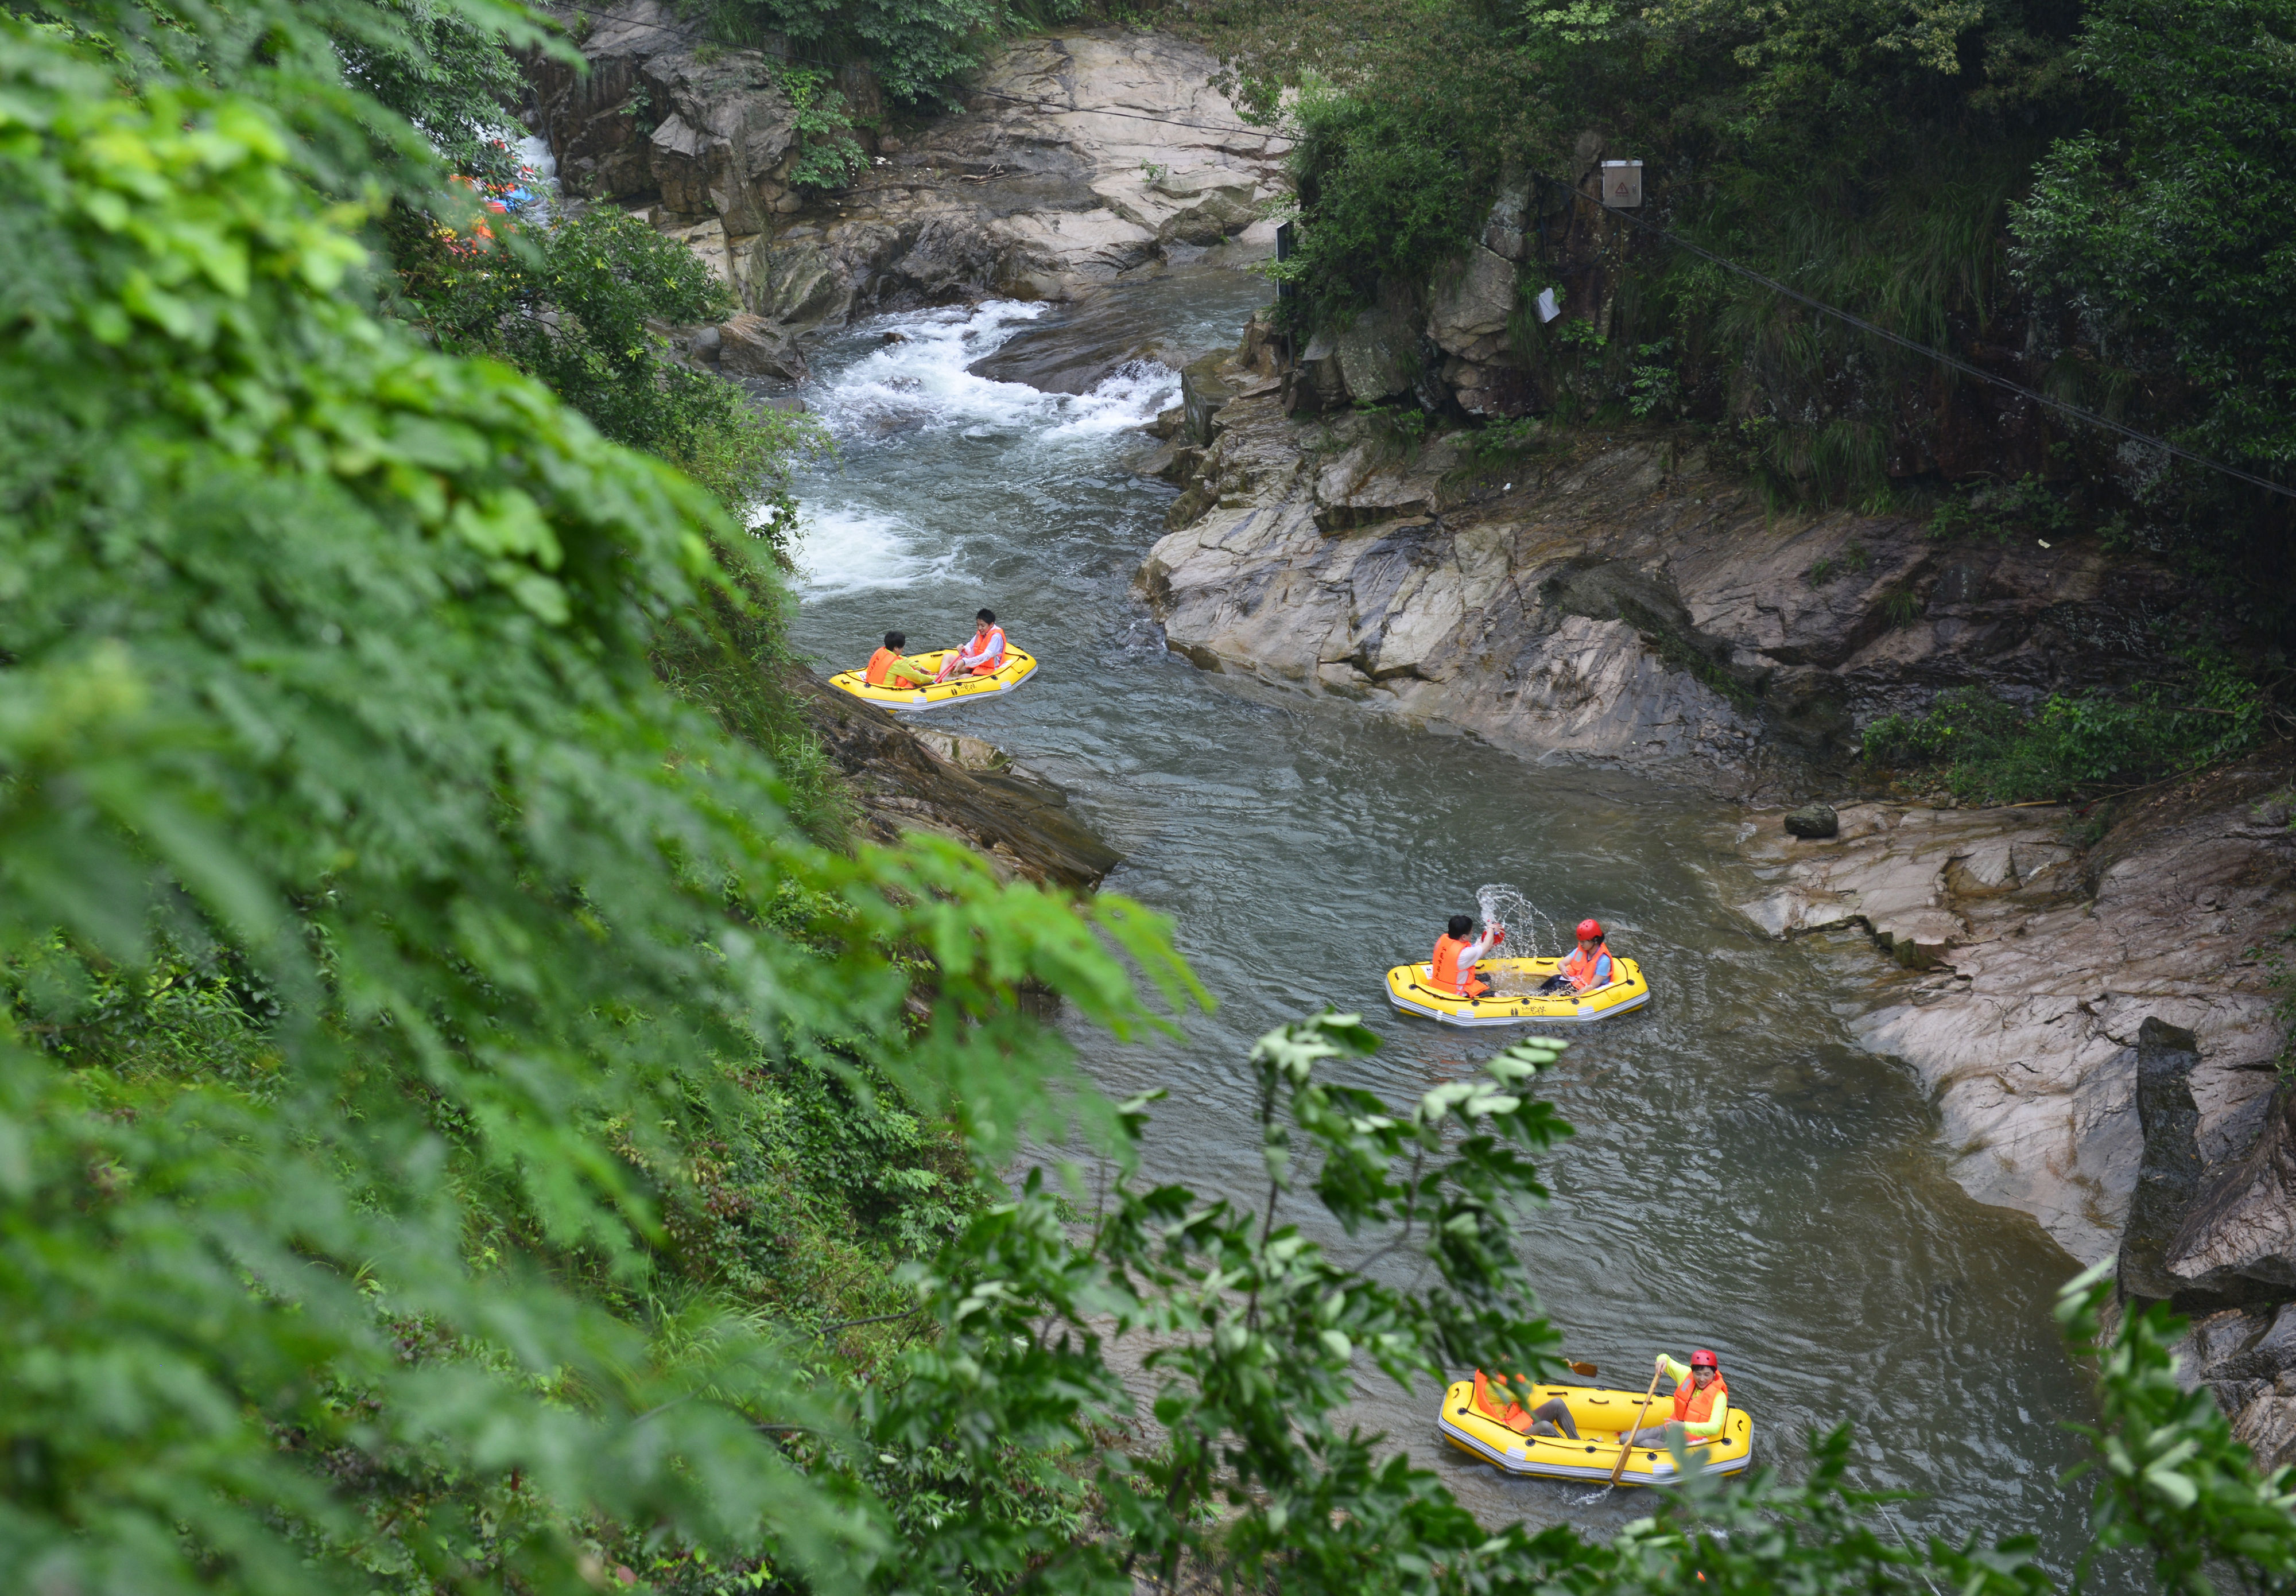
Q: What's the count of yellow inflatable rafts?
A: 3